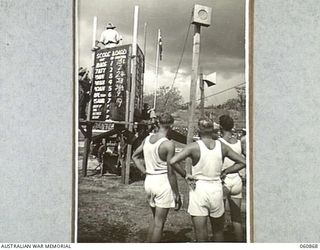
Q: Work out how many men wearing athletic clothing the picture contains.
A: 3